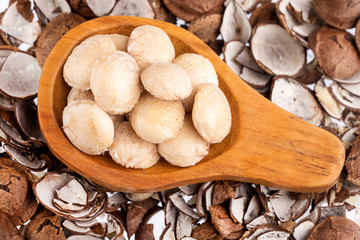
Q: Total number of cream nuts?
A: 12